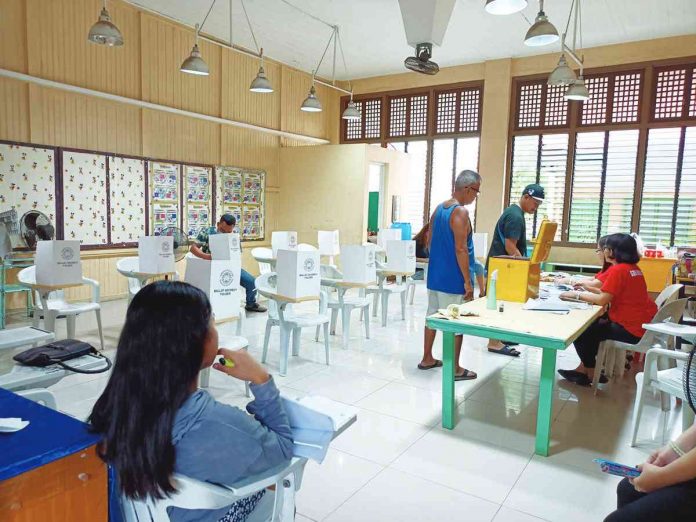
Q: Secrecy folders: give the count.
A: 11